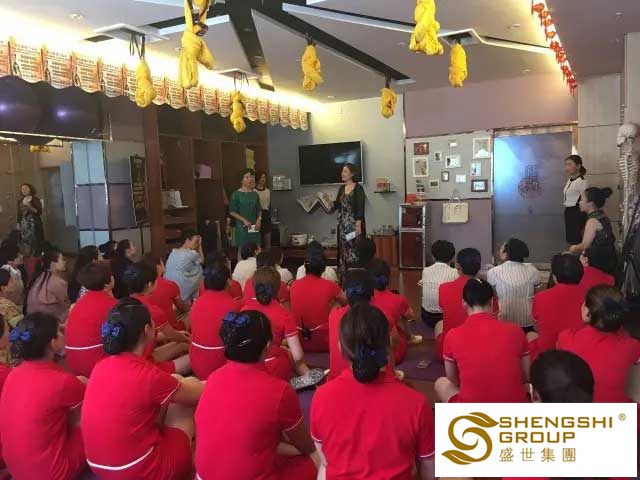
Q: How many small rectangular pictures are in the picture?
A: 12